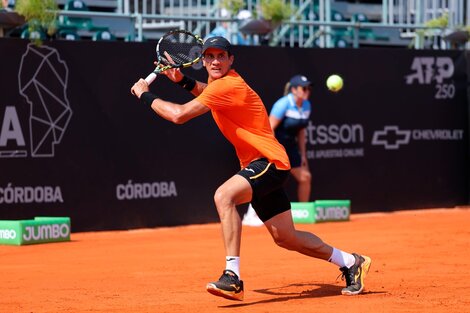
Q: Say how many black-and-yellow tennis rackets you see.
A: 1